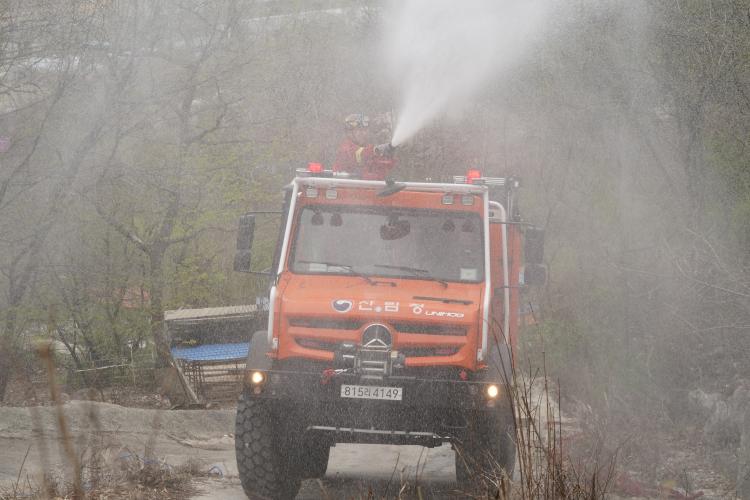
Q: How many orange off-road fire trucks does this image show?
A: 1